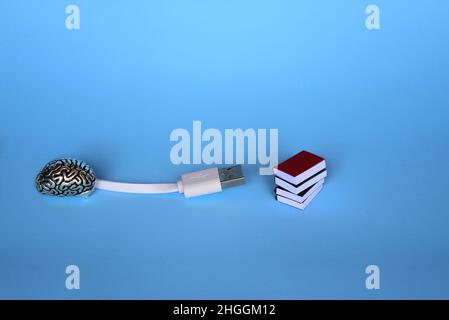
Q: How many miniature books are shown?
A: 4